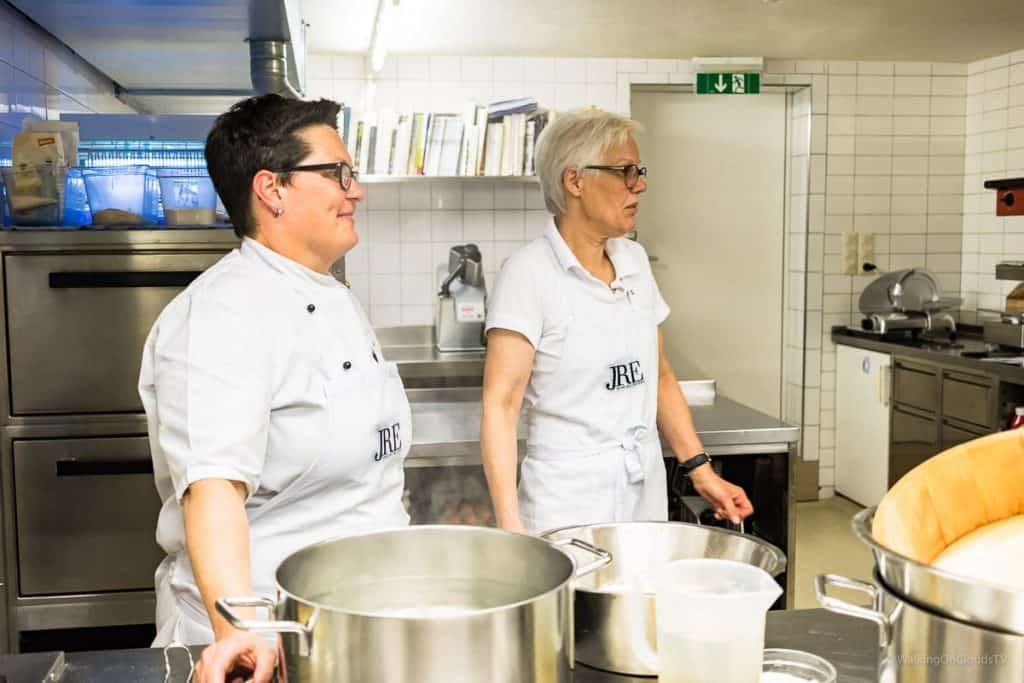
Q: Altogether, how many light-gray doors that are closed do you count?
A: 1